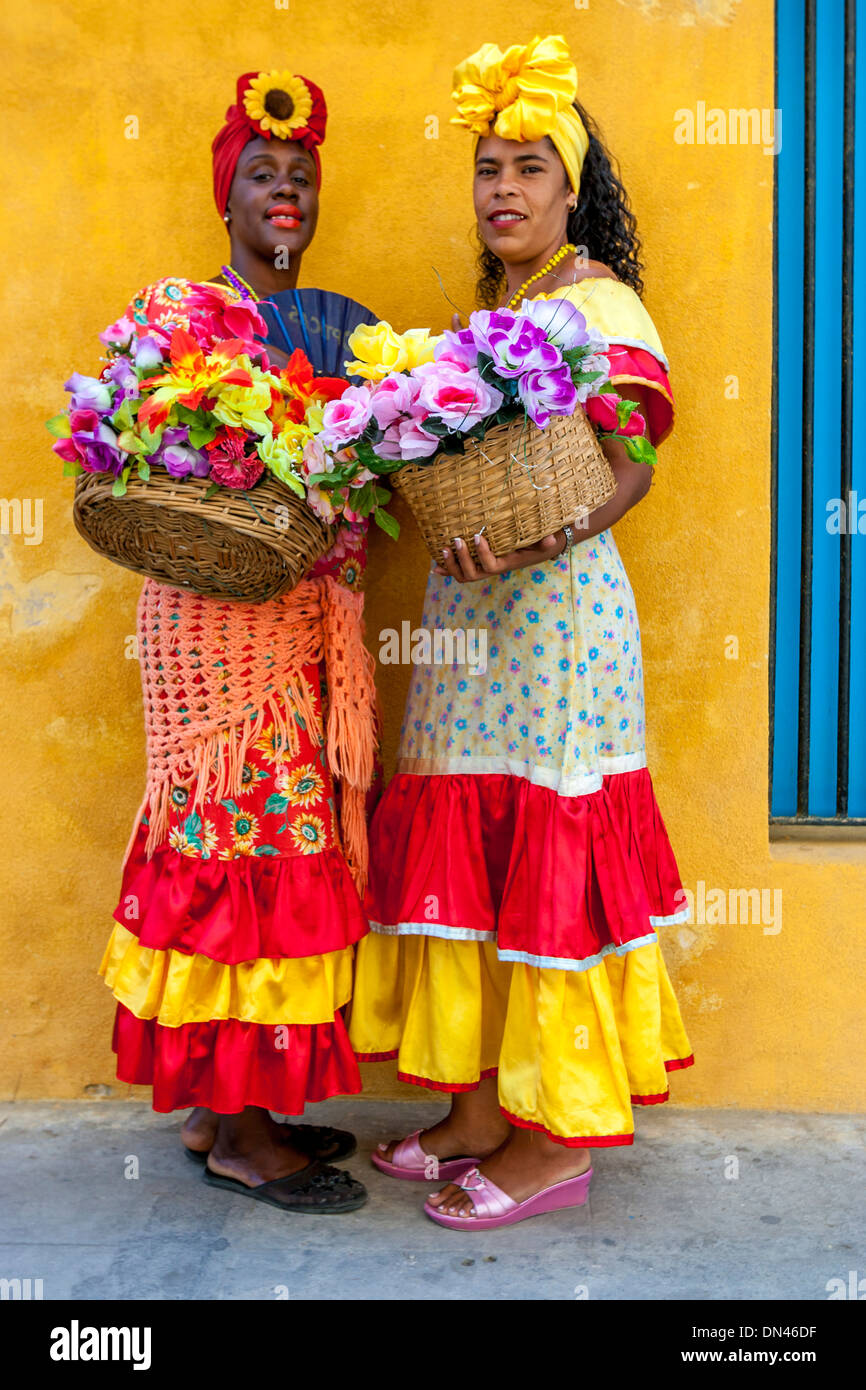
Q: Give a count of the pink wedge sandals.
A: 2